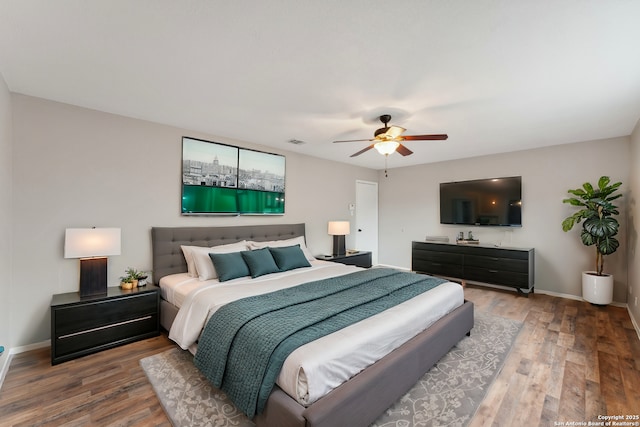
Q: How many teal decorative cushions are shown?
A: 3